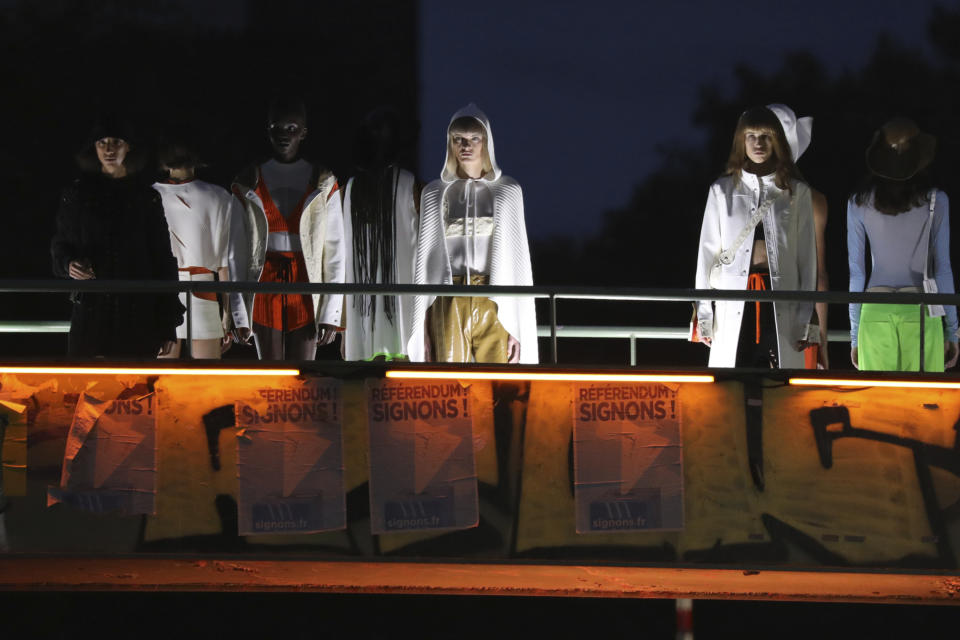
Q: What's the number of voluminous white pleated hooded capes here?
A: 1